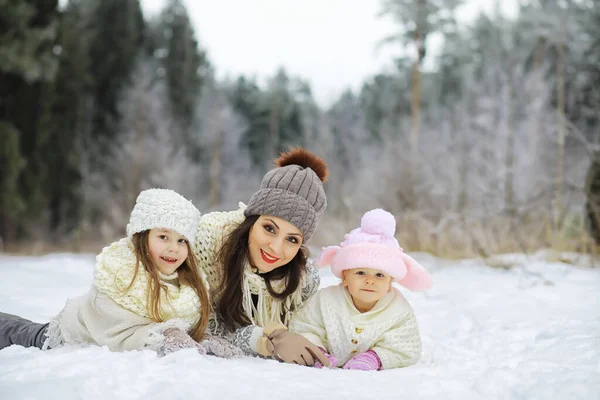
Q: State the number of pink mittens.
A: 2